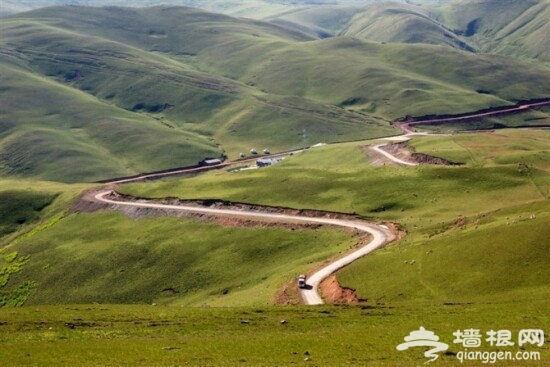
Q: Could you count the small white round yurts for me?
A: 3